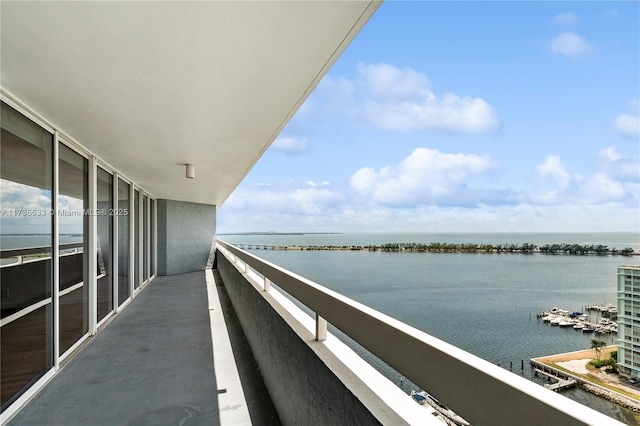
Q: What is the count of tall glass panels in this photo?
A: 7